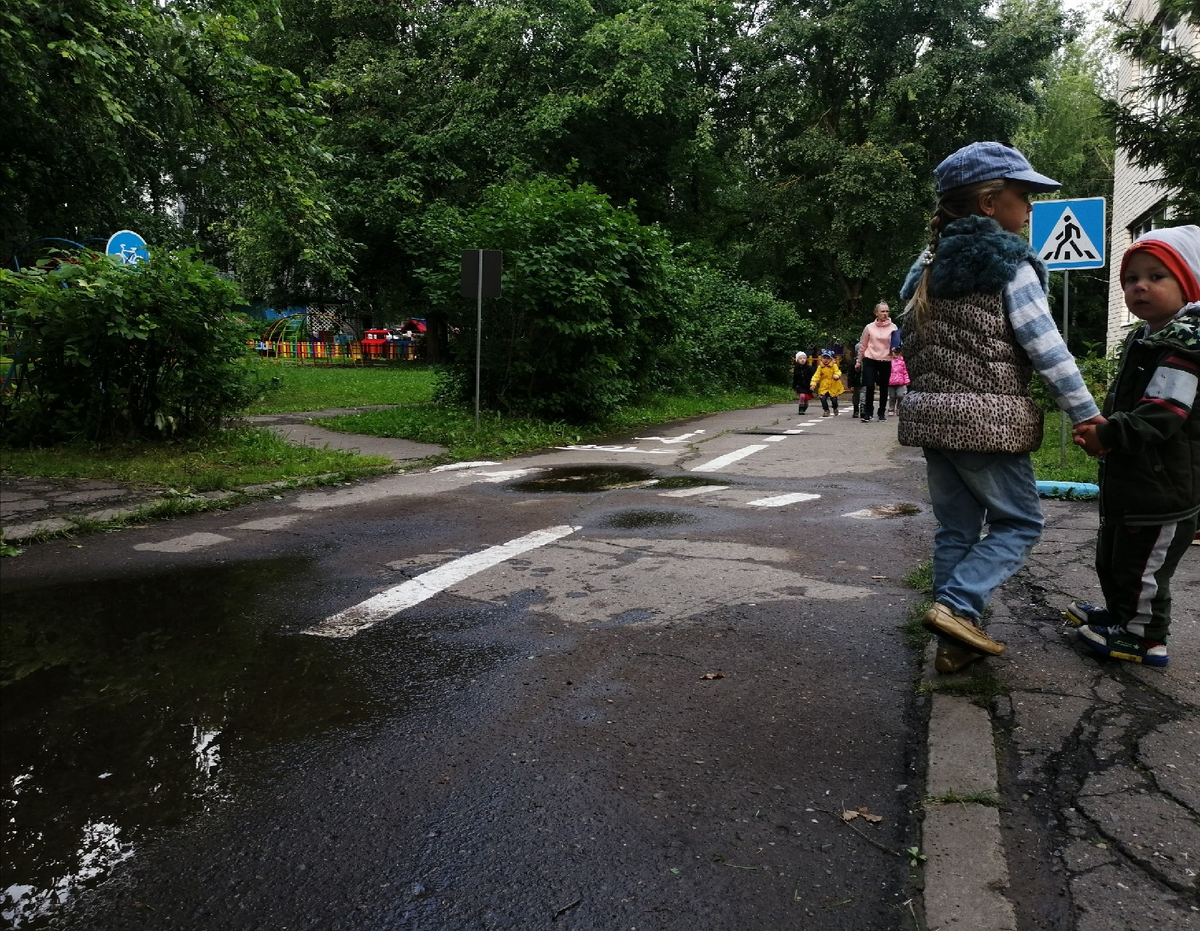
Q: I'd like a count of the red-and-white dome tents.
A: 0